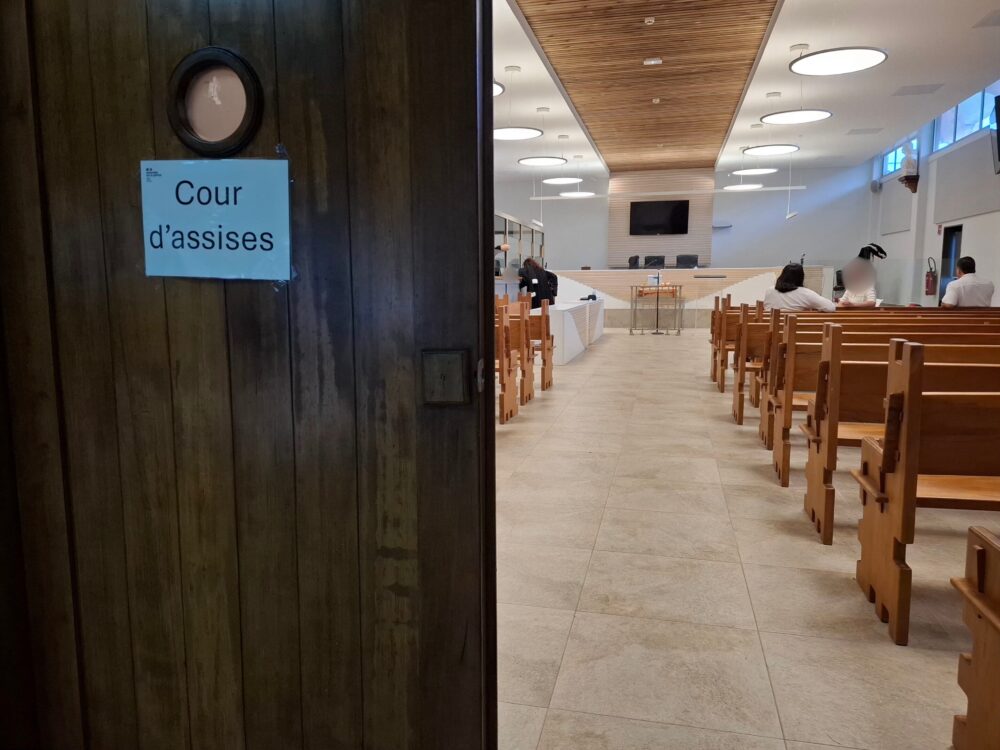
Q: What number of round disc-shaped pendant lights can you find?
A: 10